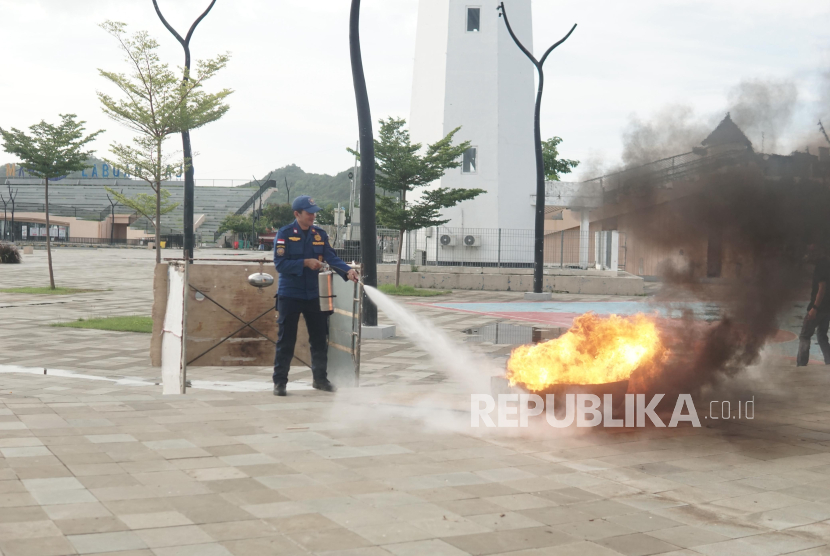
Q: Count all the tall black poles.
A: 3